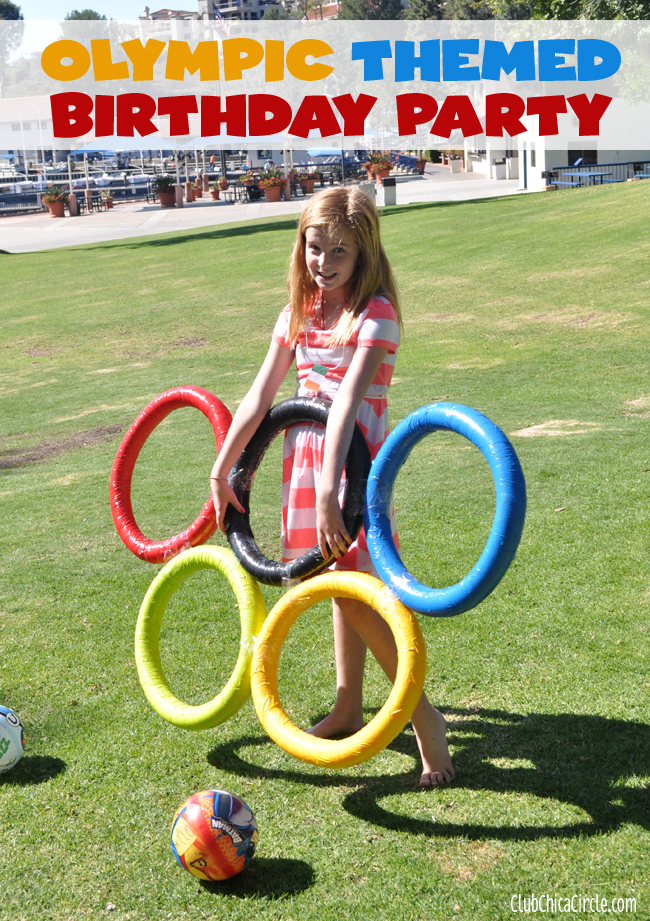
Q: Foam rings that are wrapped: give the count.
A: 5